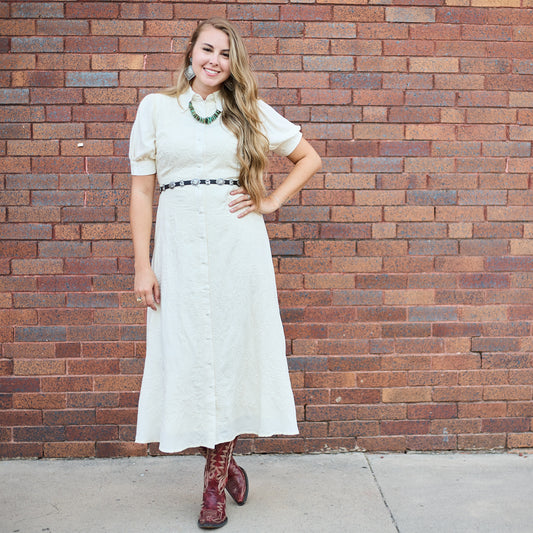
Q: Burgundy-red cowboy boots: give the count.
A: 2